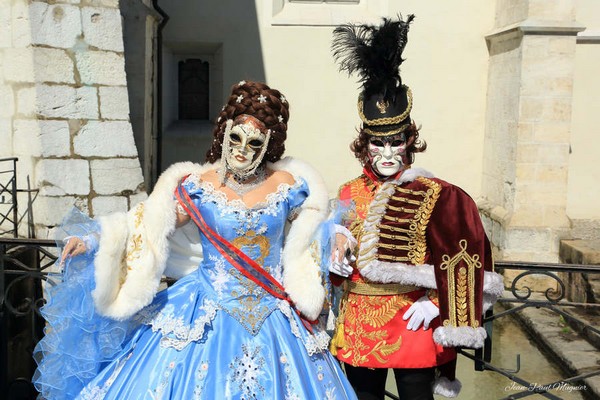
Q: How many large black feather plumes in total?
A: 1